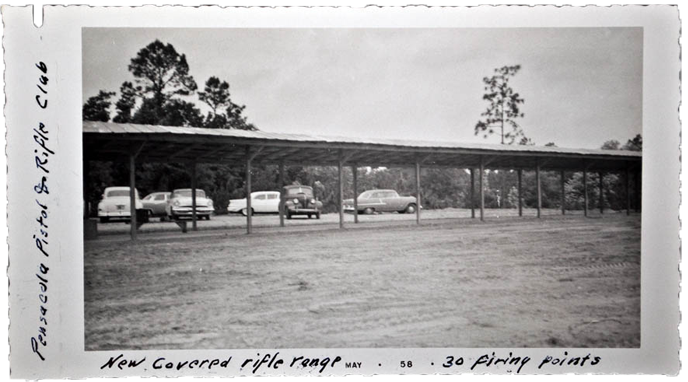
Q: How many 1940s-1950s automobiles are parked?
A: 6